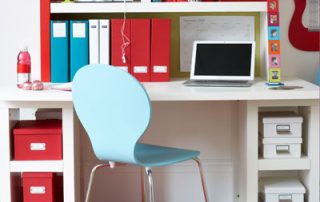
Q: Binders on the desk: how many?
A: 7